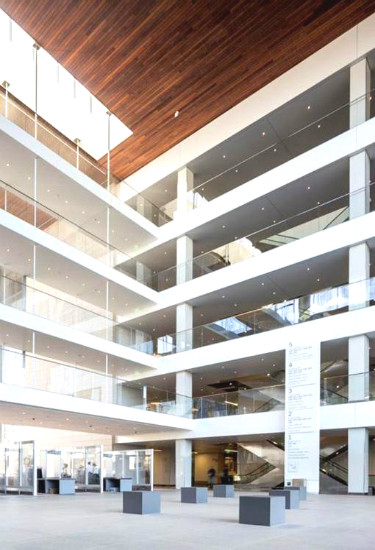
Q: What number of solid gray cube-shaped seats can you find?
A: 6